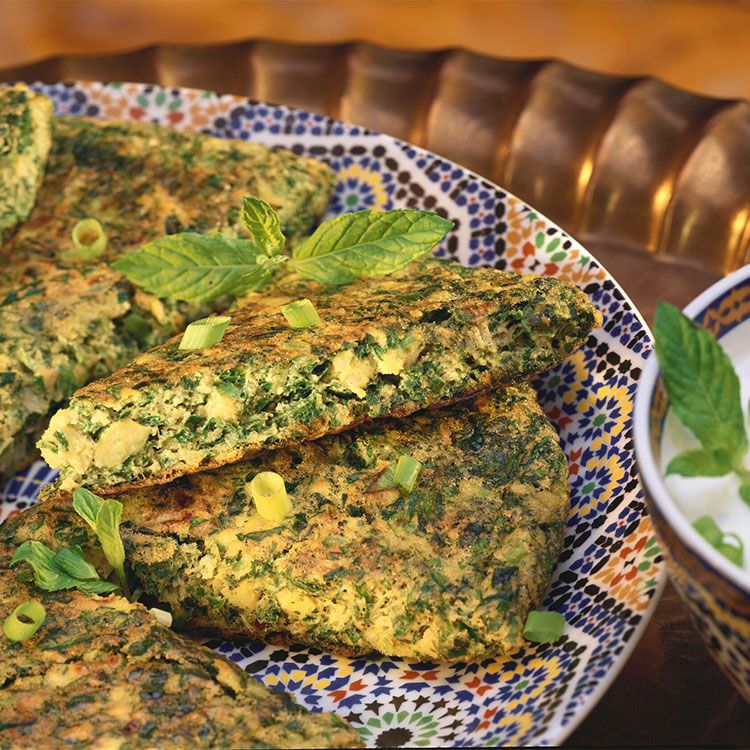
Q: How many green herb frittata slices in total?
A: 5